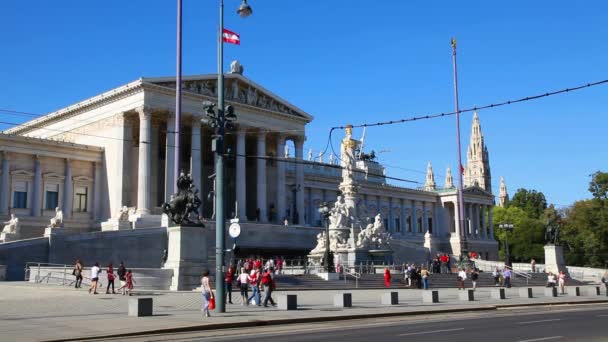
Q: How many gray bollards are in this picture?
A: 11